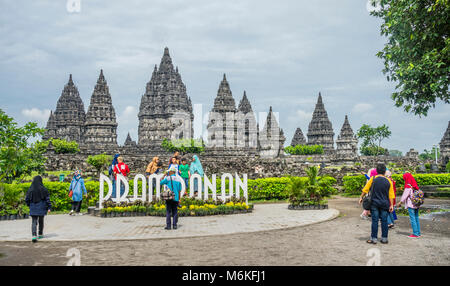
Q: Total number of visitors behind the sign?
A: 7